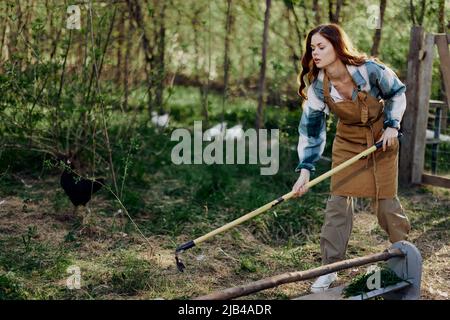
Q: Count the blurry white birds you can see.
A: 3